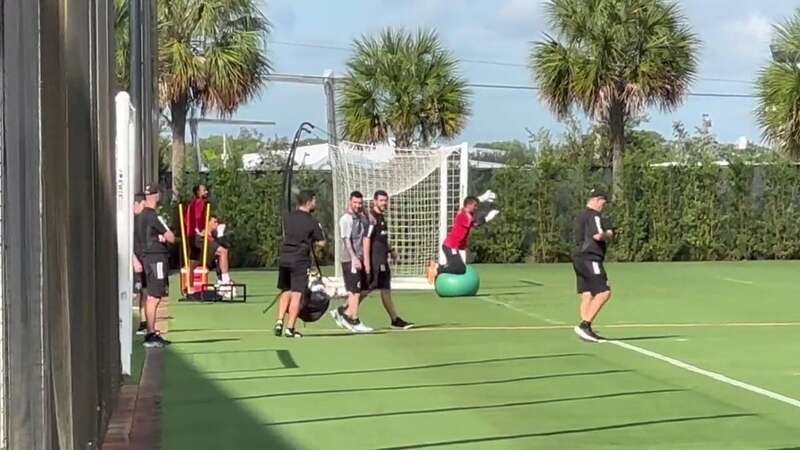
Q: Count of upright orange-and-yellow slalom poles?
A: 2